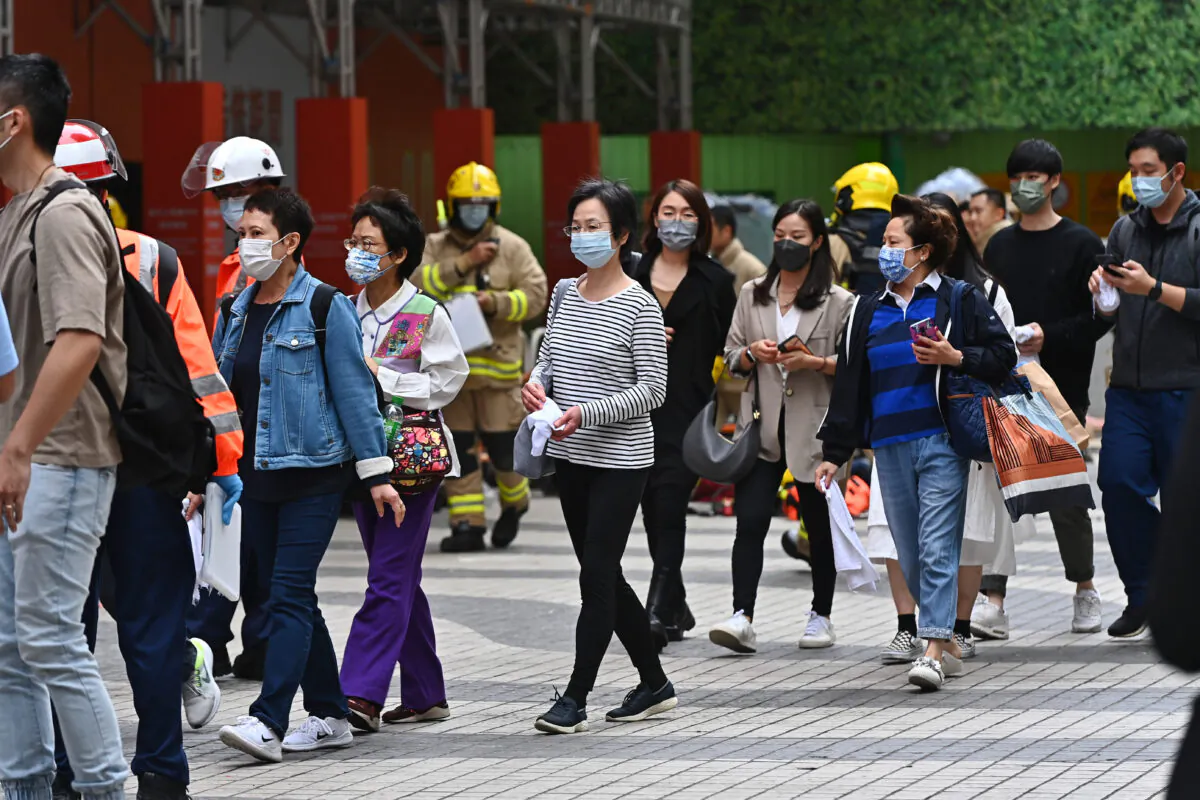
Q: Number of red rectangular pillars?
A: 5